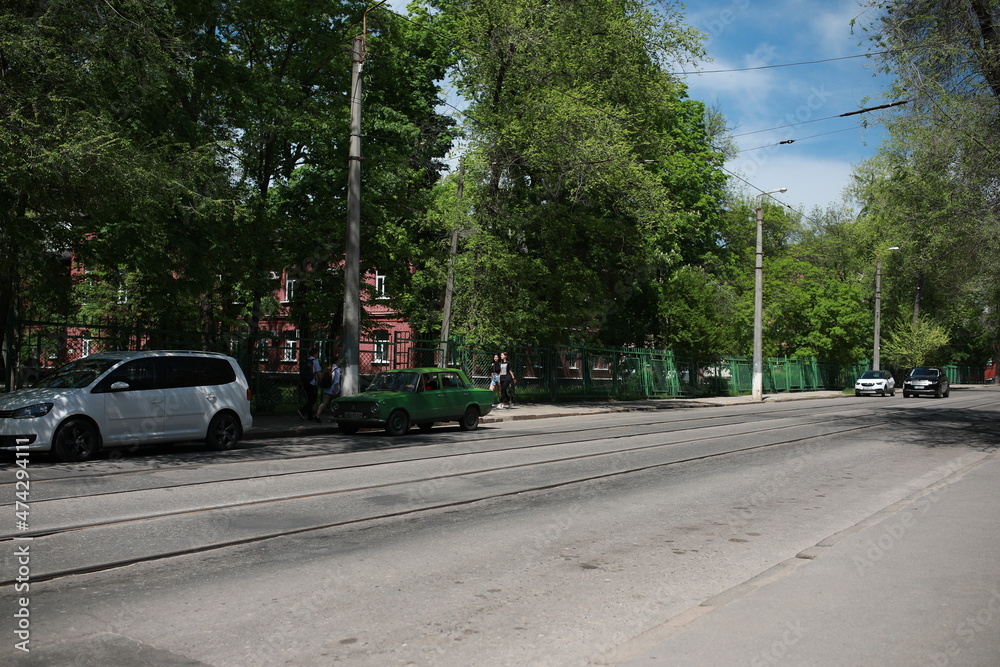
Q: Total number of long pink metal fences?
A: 0